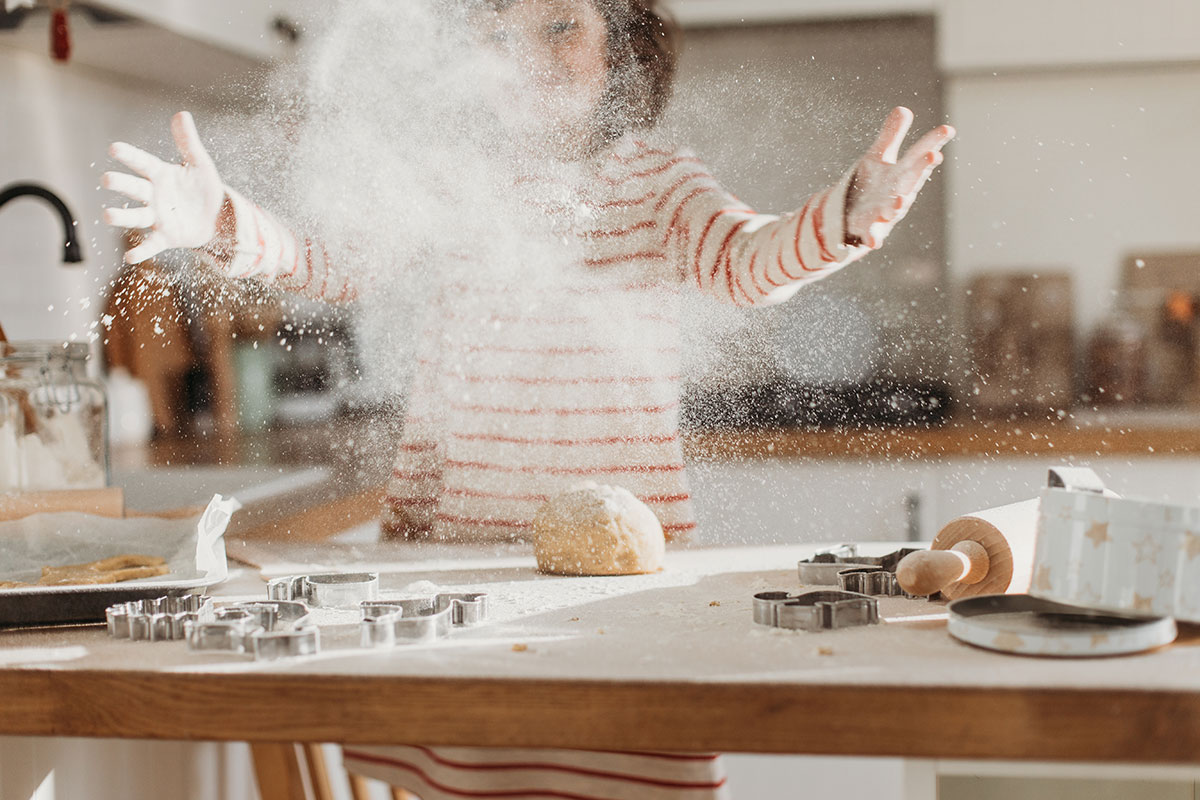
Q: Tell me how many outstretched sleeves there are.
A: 2